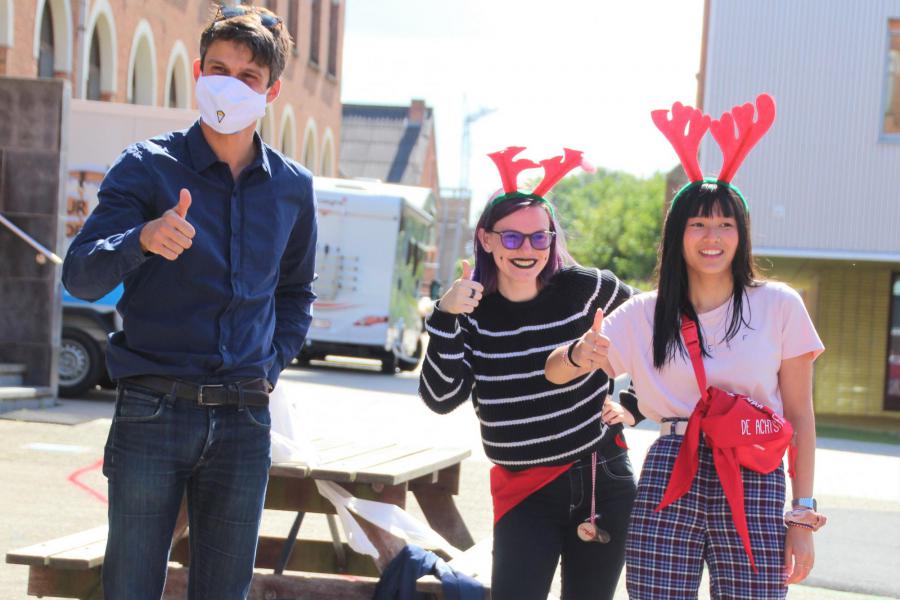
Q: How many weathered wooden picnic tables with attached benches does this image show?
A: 1